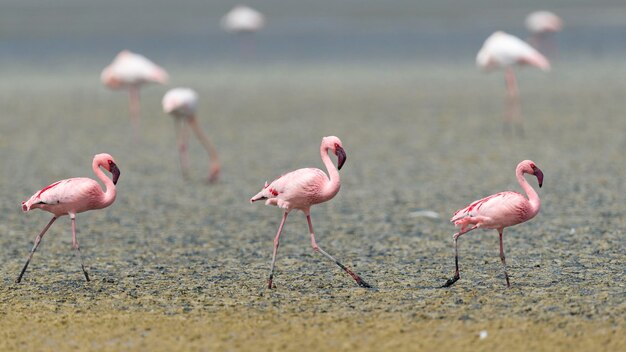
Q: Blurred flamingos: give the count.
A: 5